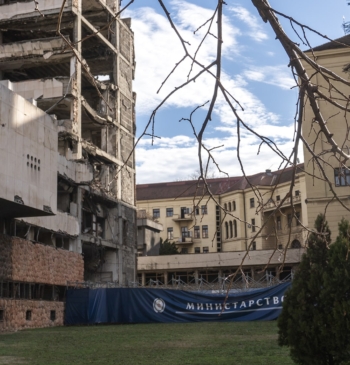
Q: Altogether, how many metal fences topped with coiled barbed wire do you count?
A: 0